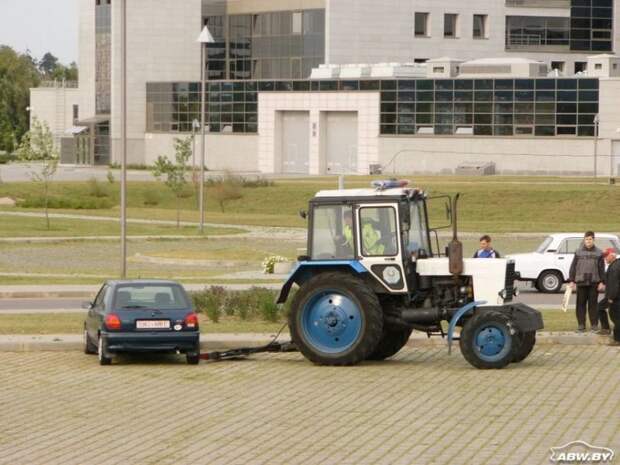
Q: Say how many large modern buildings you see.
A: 1